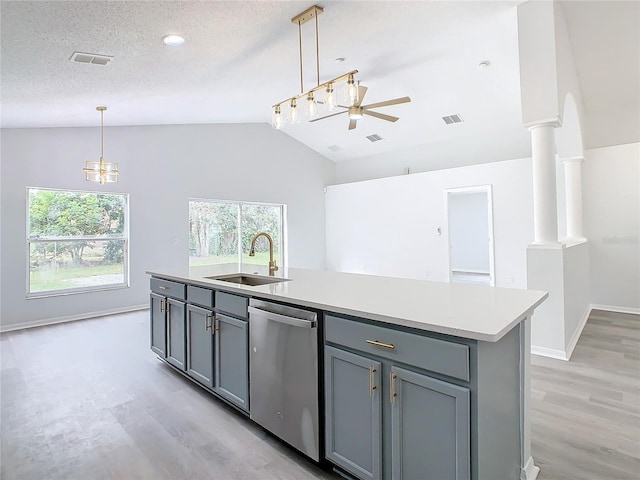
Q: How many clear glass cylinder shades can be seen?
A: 5